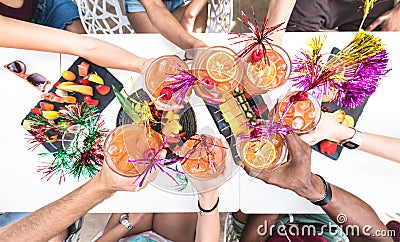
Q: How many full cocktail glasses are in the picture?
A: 7